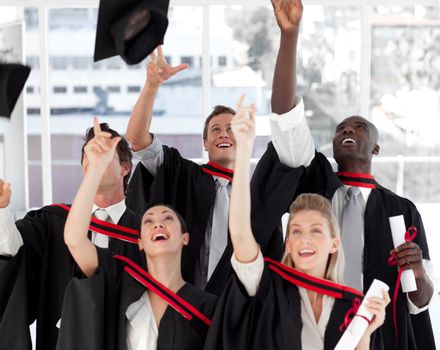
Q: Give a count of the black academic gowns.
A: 5